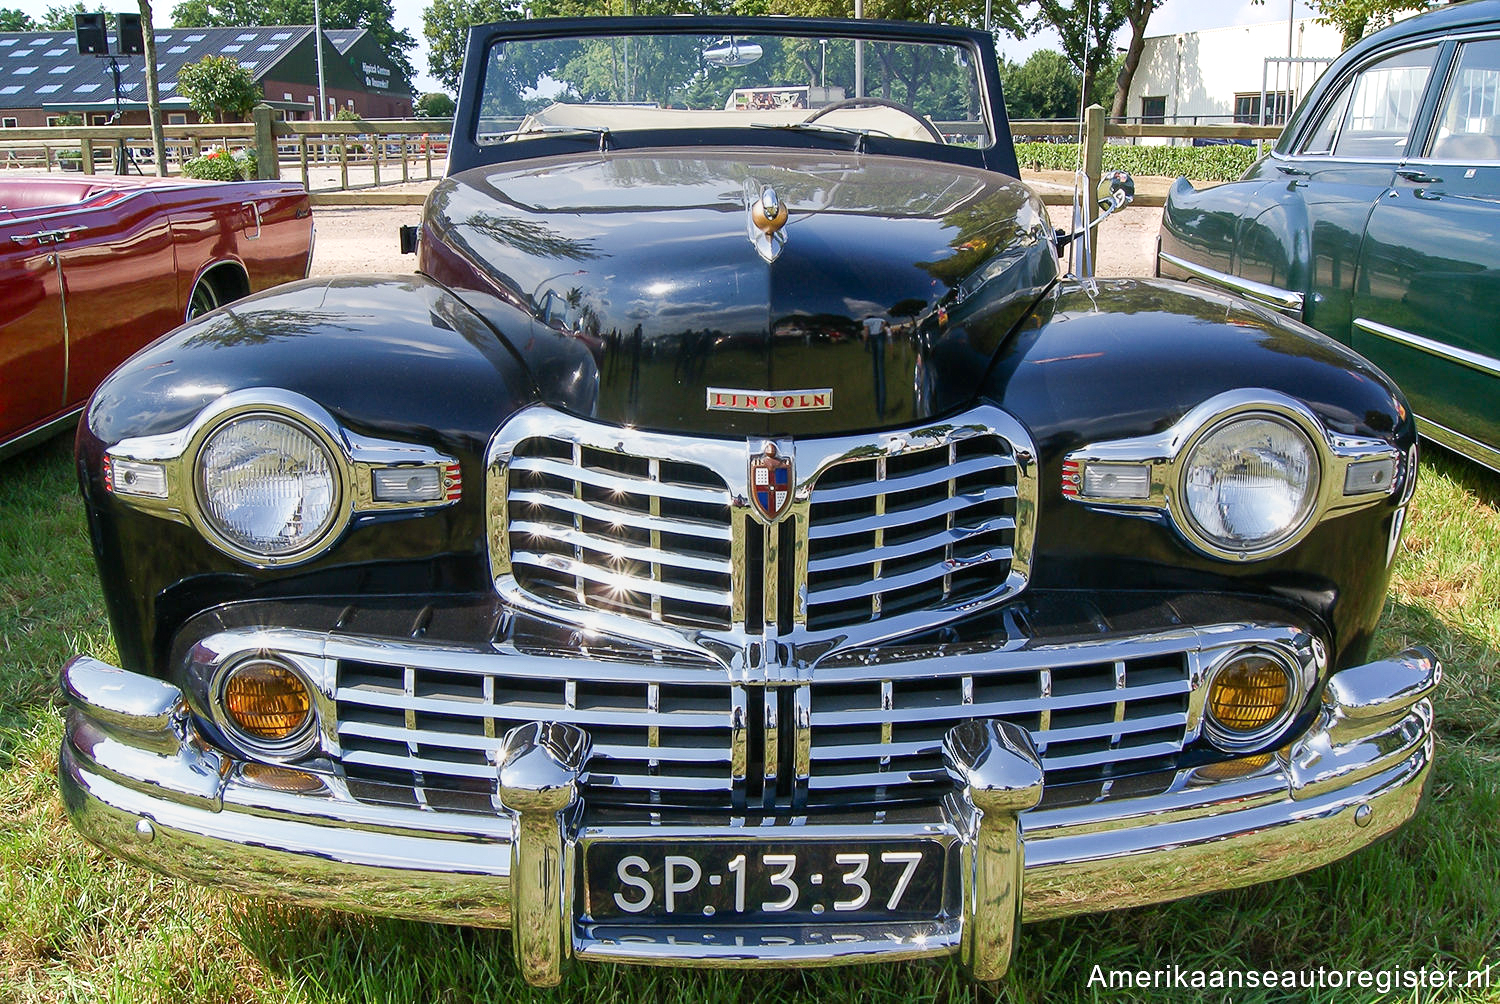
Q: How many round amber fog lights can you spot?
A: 2